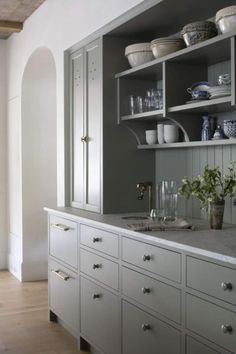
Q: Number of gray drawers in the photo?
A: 11